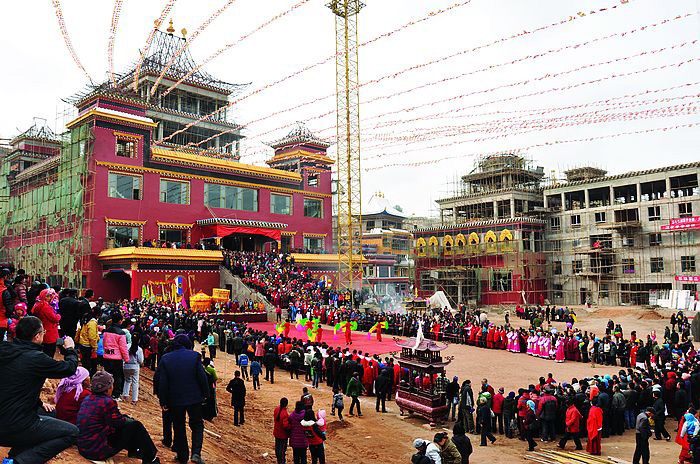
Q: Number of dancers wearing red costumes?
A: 5